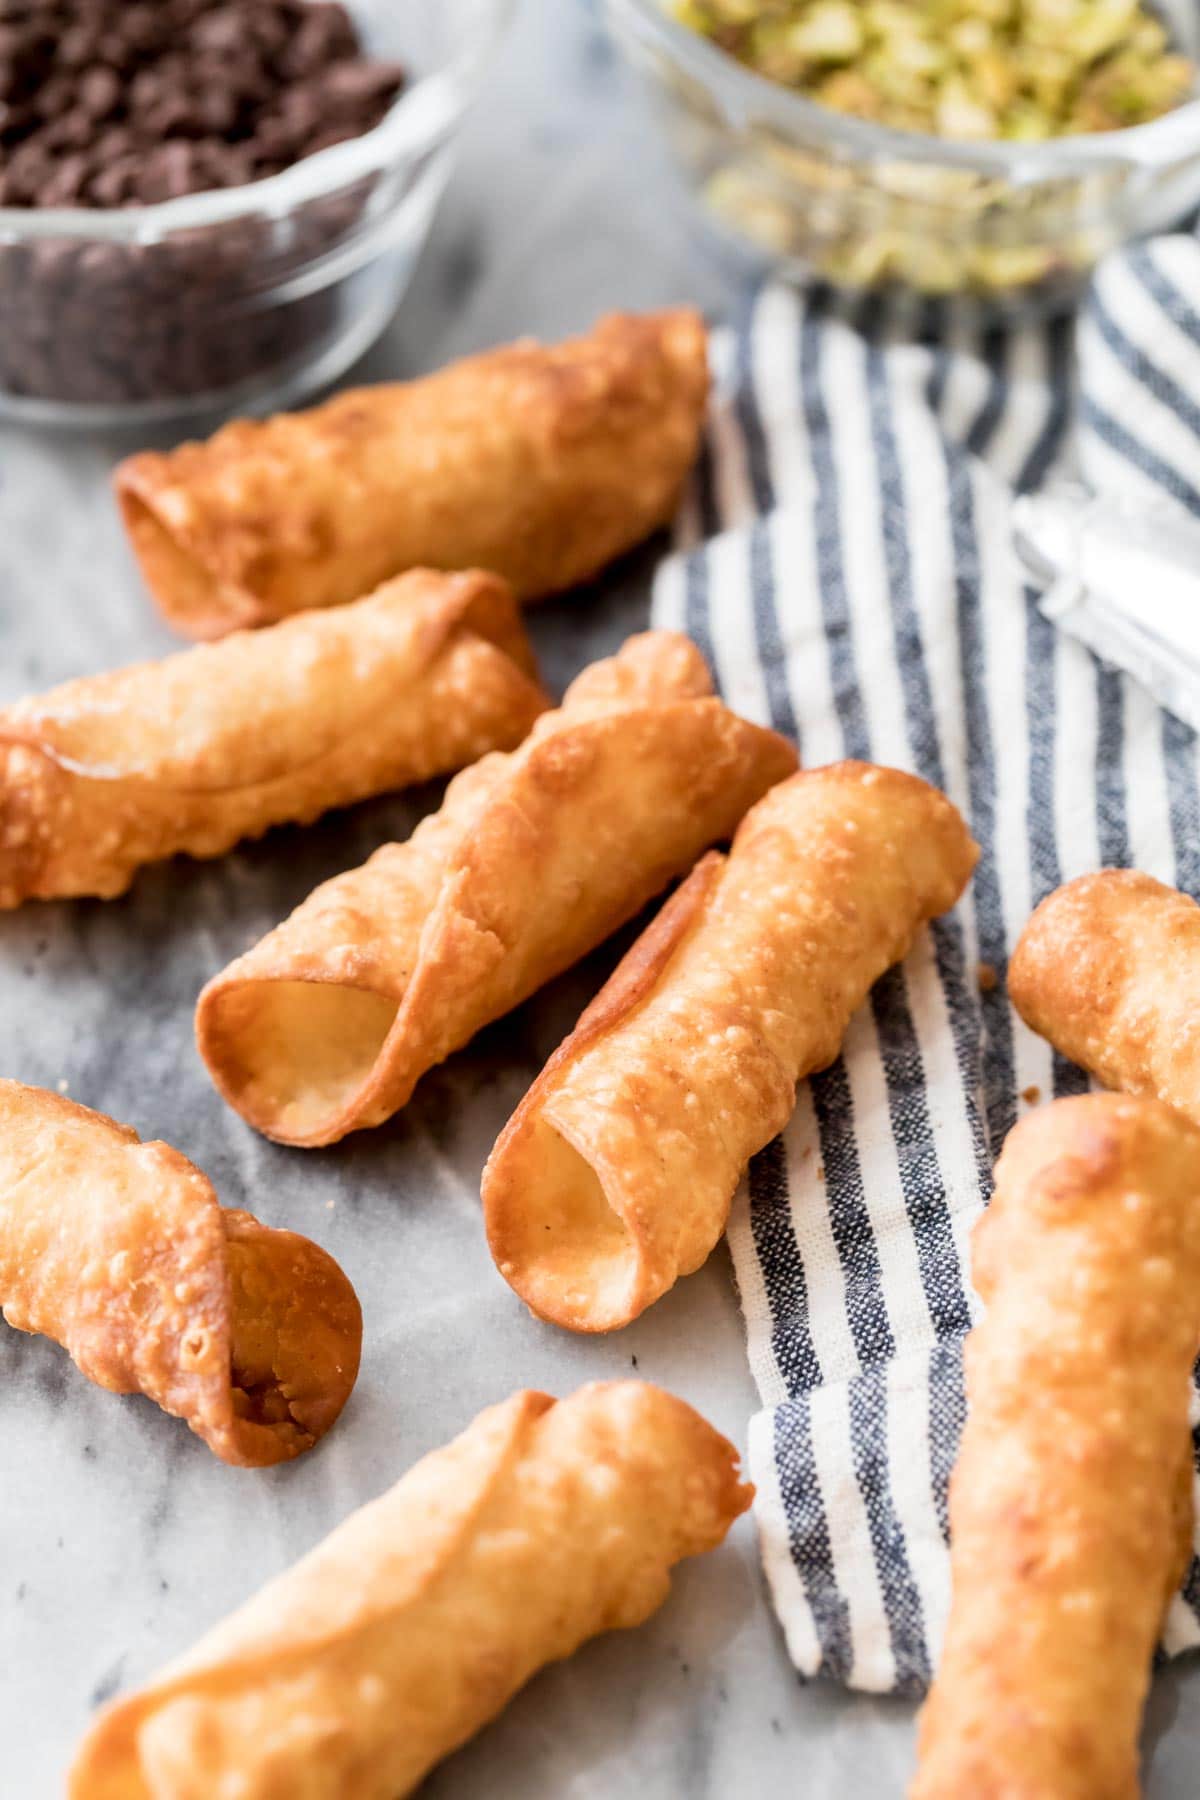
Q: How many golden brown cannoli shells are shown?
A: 8